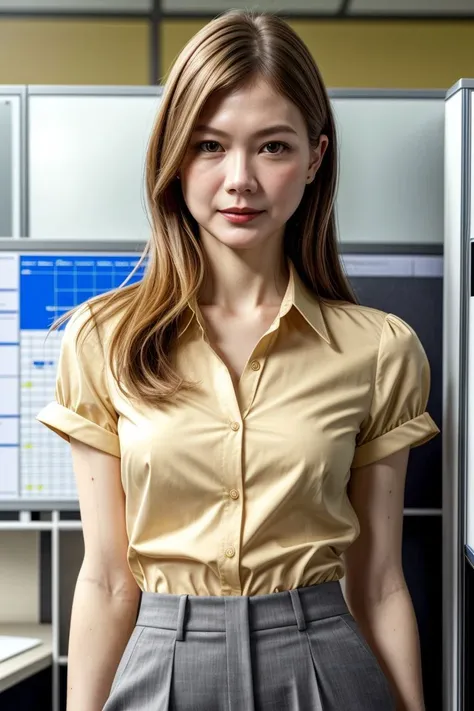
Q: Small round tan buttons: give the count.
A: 4